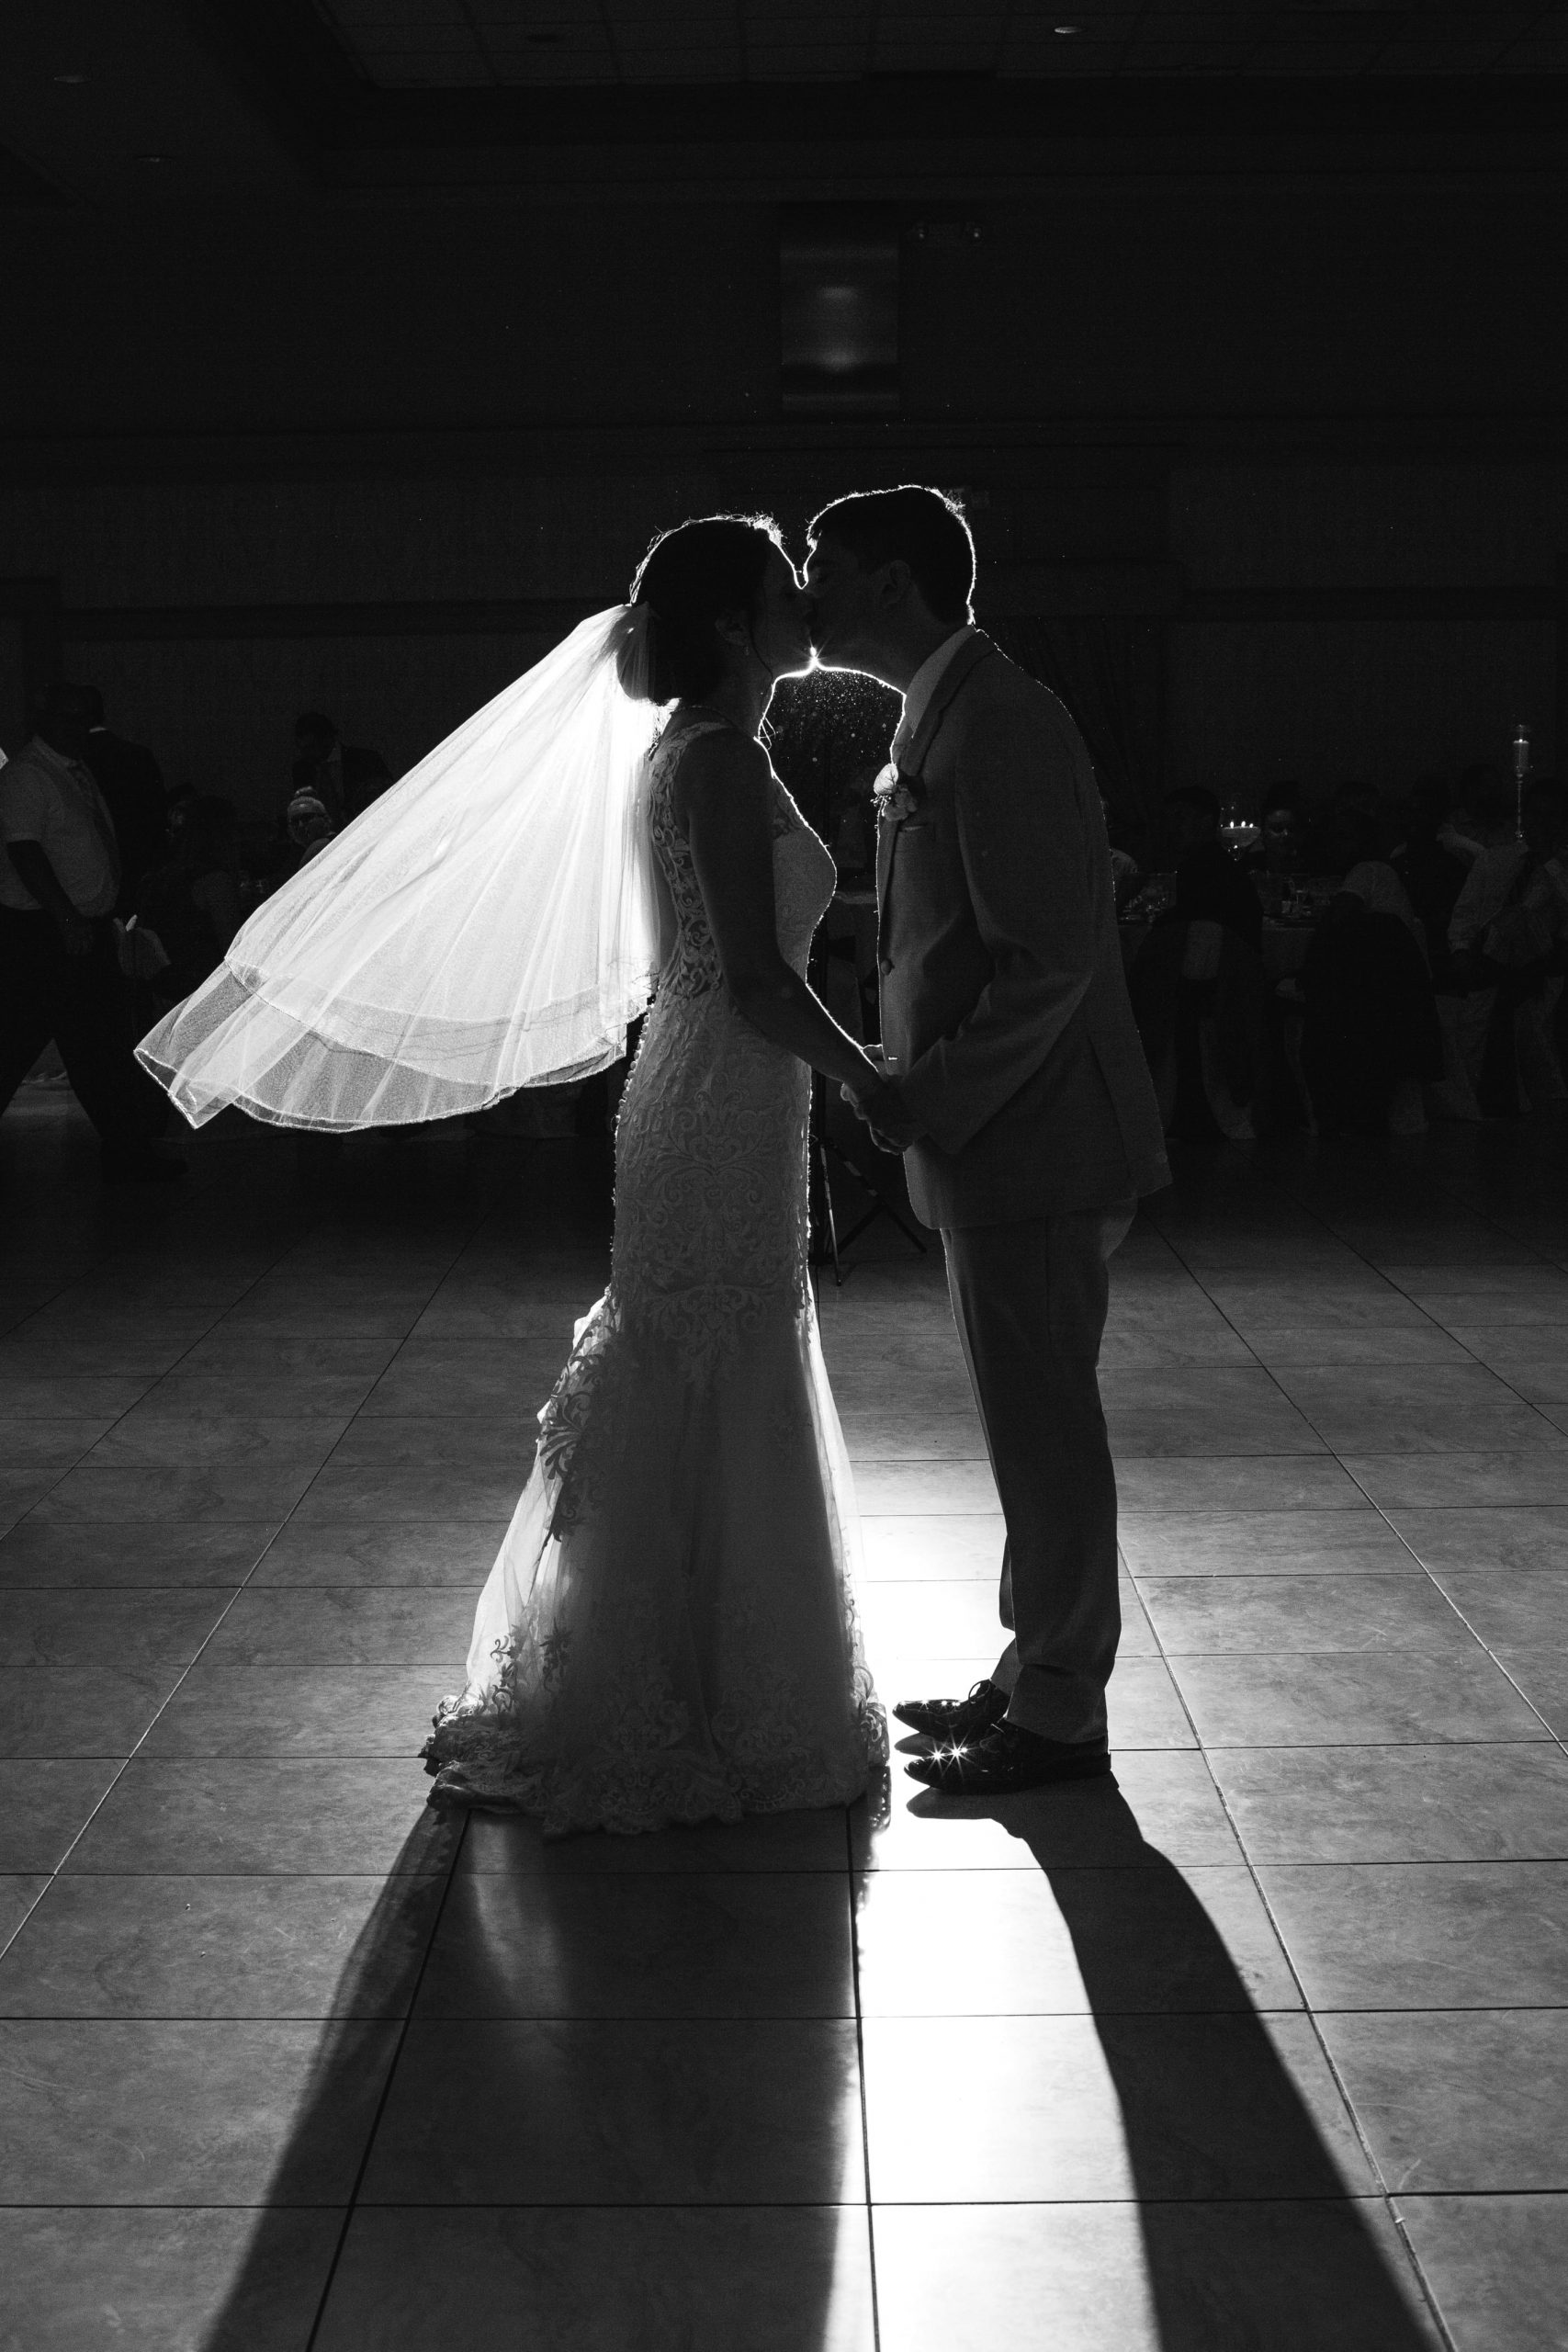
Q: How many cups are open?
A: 0